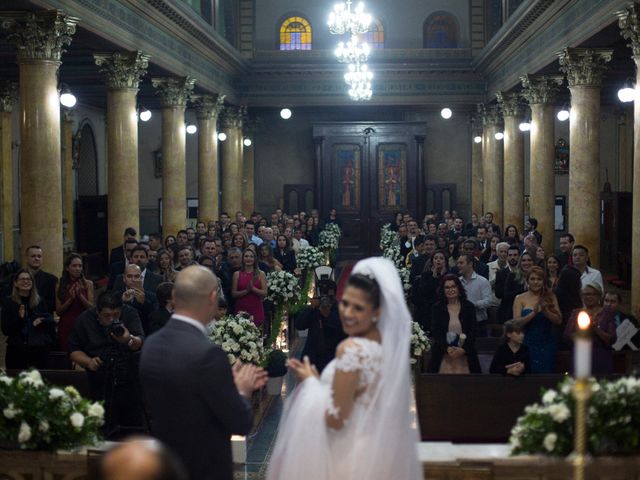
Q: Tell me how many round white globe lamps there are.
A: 12